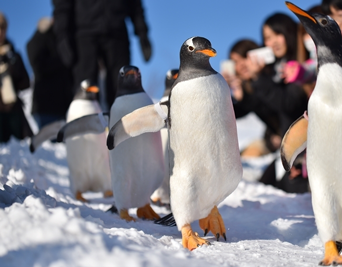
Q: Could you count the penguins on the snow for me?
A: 5